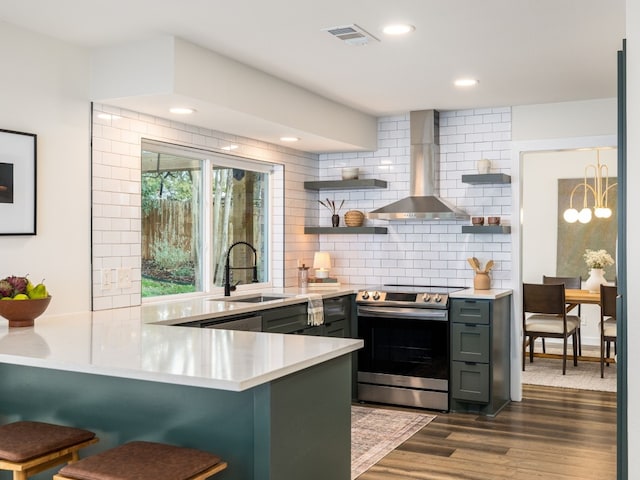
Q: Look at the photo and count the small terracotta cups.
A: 2